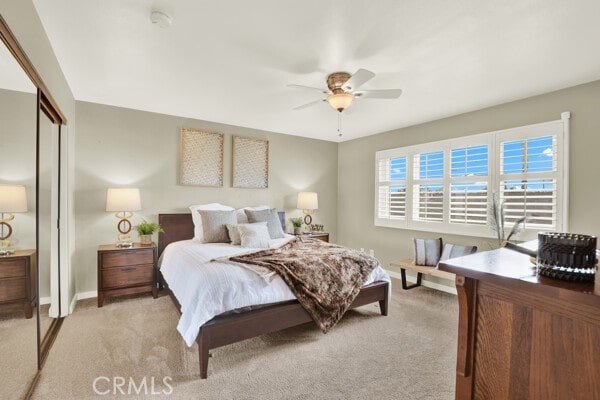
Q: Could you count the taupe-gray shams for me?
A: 2